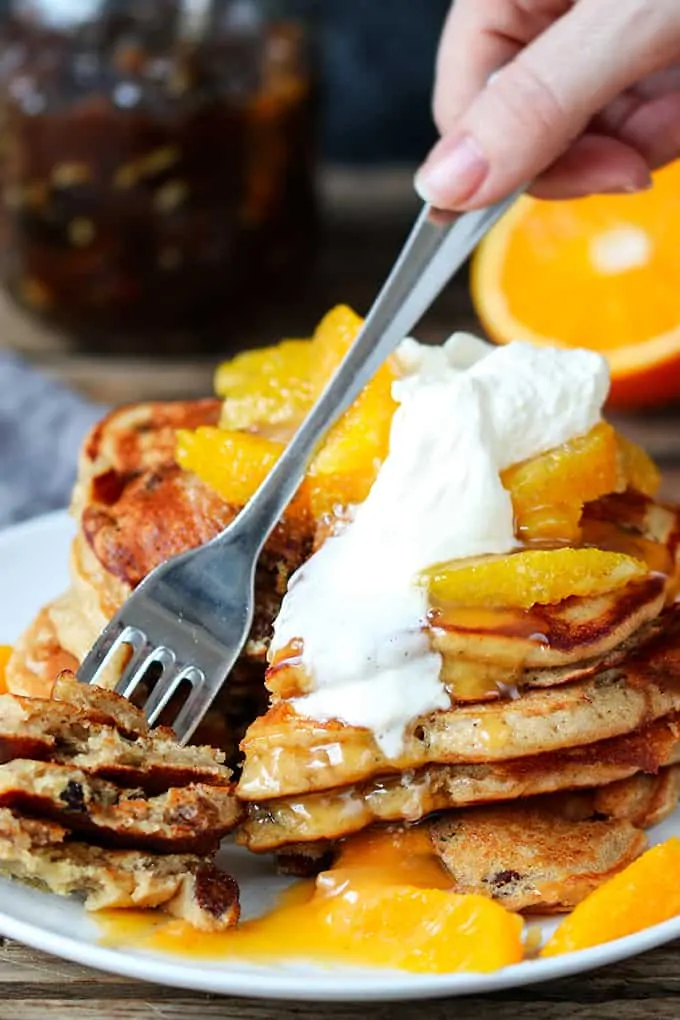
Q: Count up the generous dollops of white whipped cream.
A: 1